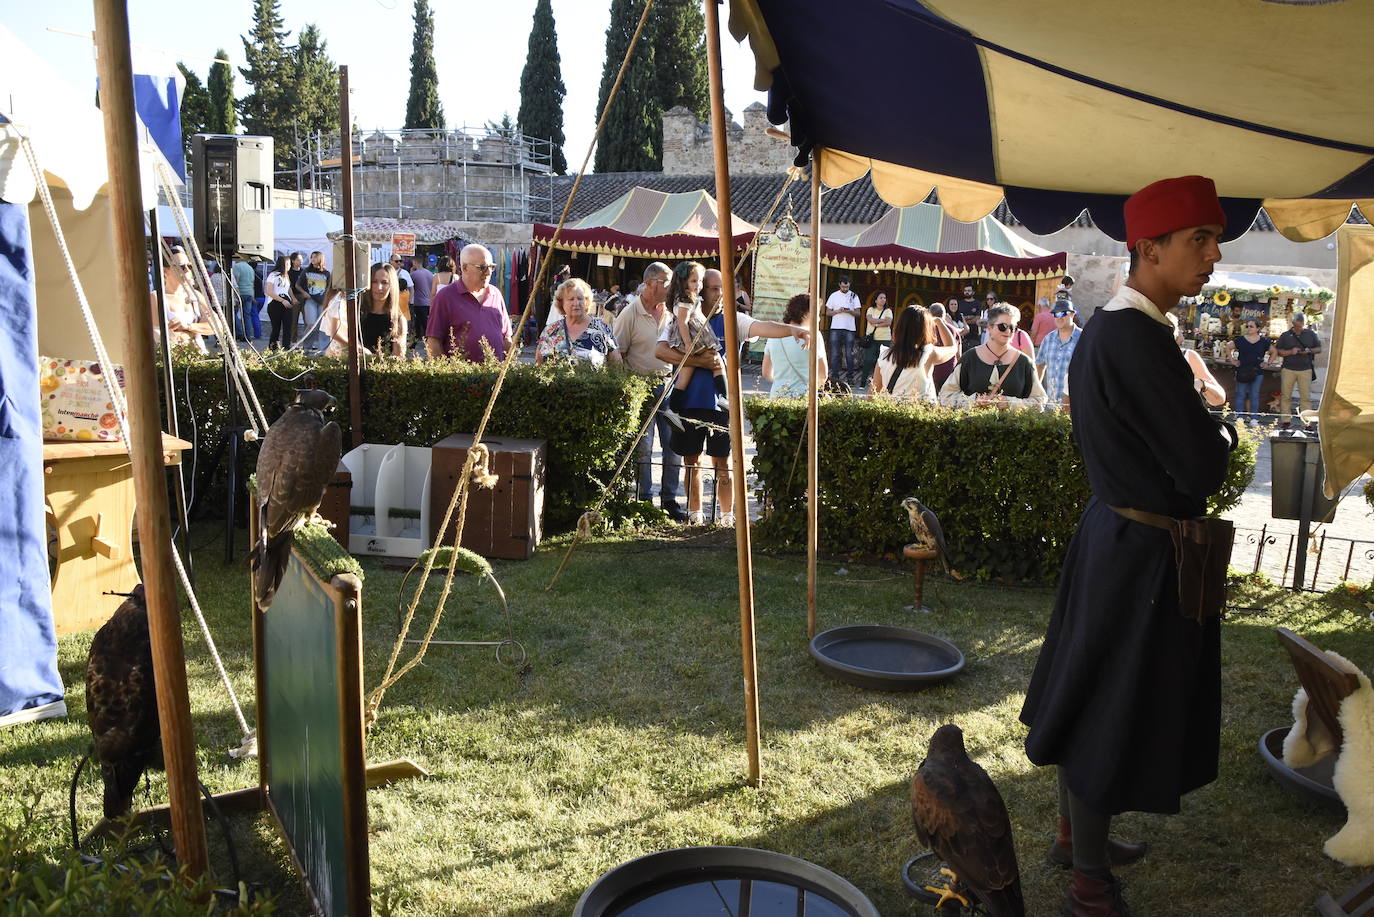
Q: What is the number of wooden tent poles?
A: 3